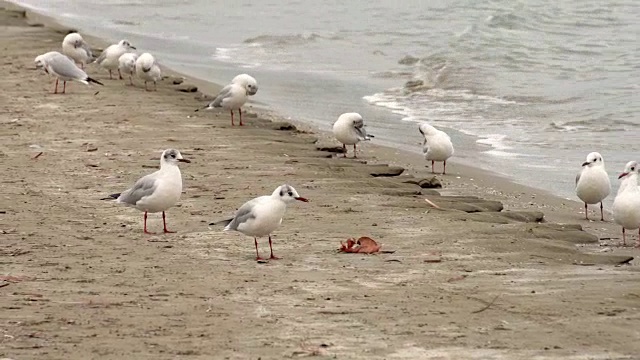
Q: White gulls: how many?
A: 12